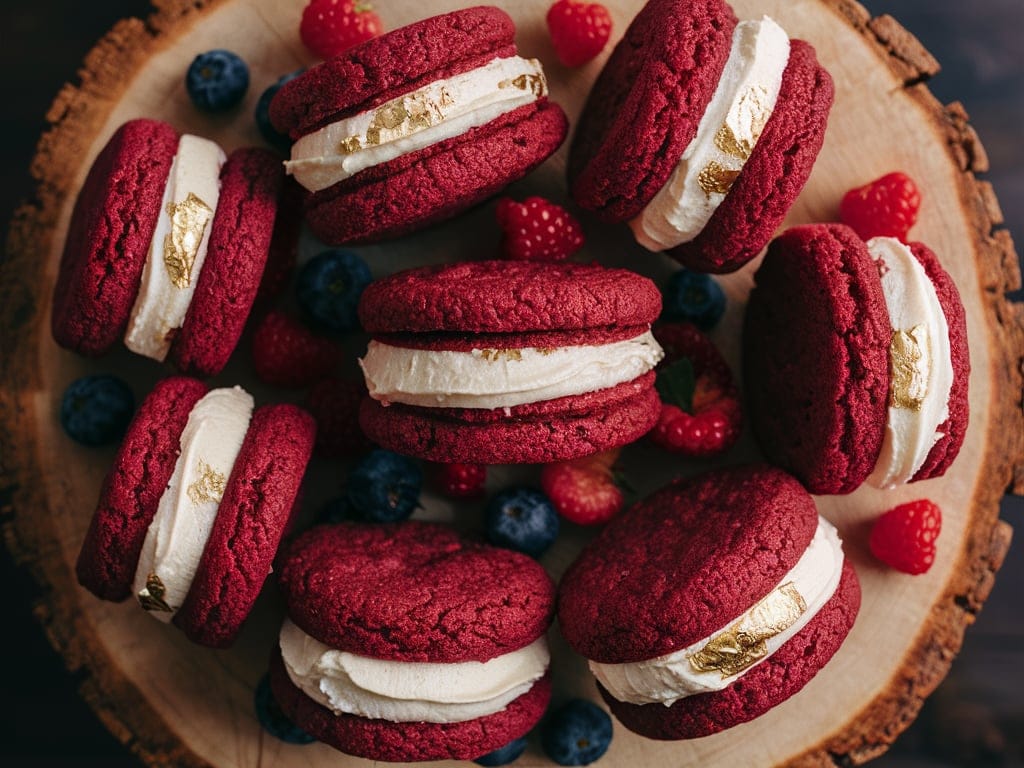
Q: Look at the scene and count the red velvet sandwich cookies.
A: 8